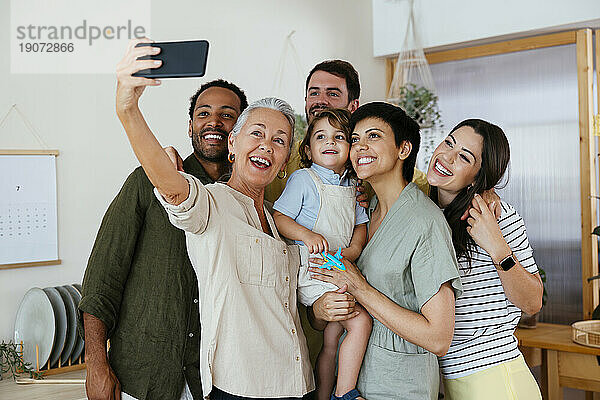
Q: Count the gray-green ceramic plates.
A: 5